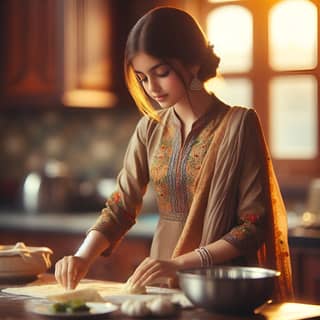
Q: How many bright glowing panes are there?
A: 4